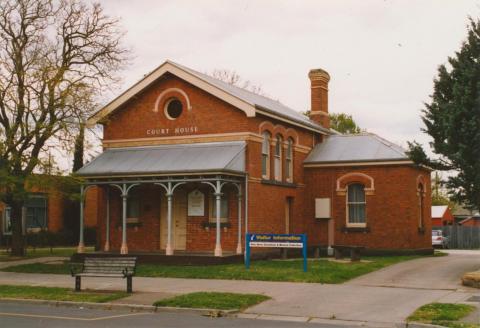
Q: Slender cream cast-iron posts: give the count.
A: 6